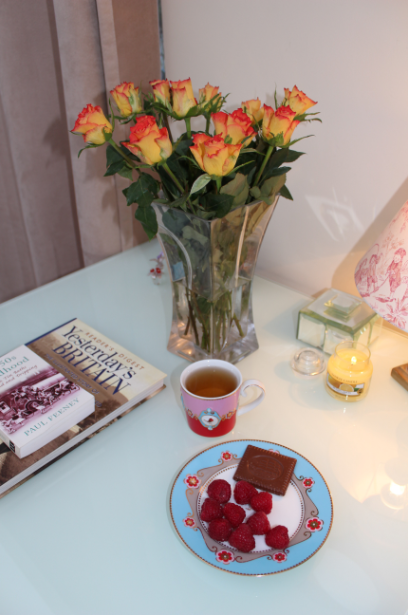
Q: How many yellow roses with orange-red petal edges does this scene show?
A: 11